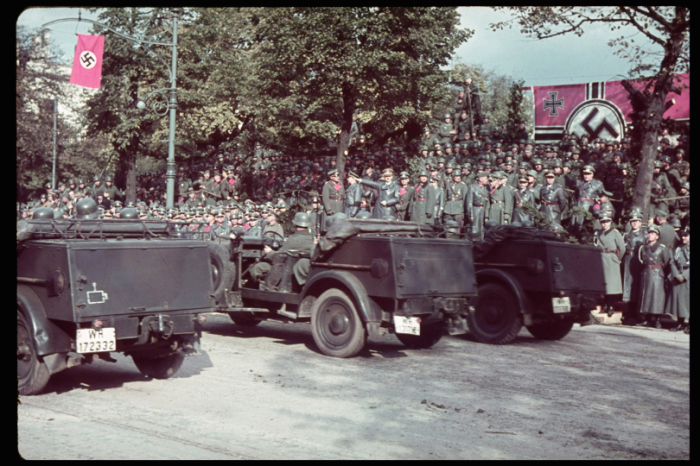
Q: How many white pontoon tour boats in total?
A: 0